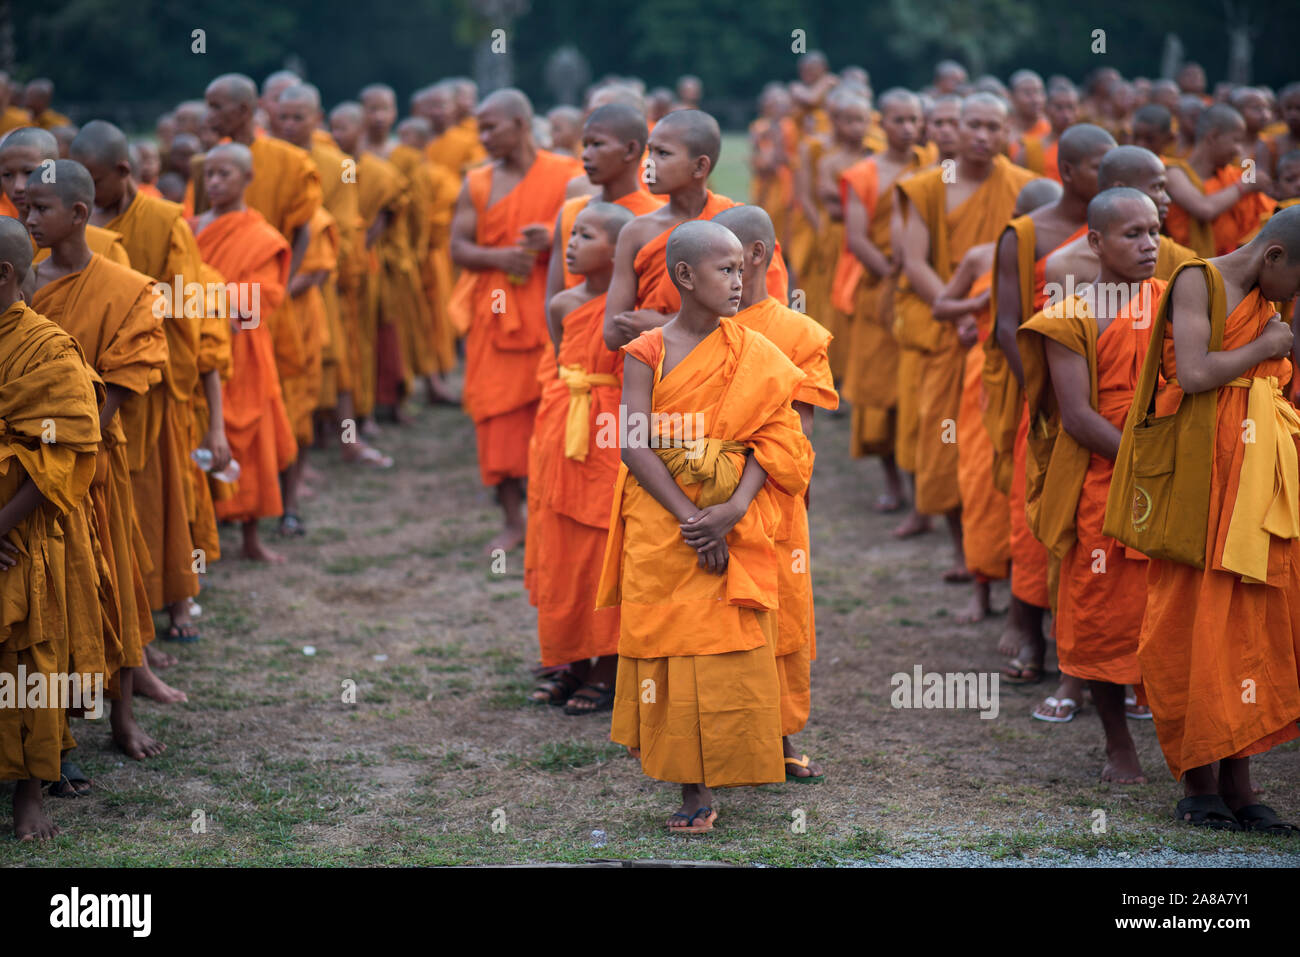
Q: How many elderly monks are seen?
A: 0